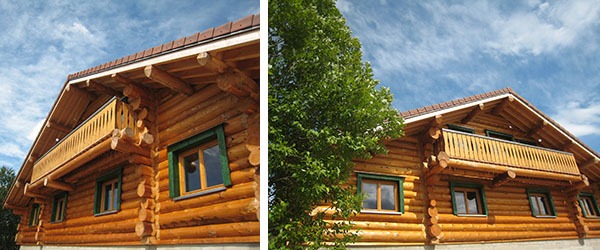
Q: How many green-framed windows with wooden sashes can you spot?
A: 8